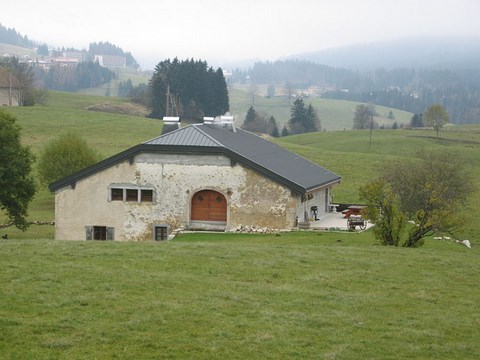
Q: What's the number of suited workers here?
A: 0